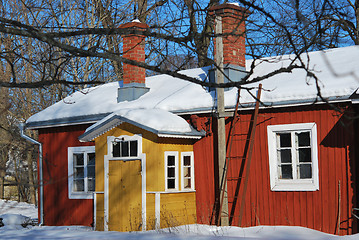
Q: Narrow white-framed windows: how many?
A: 2